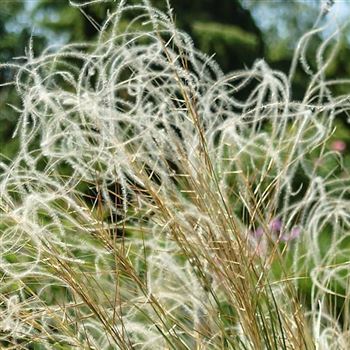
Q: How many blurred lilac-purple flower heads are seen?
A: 3